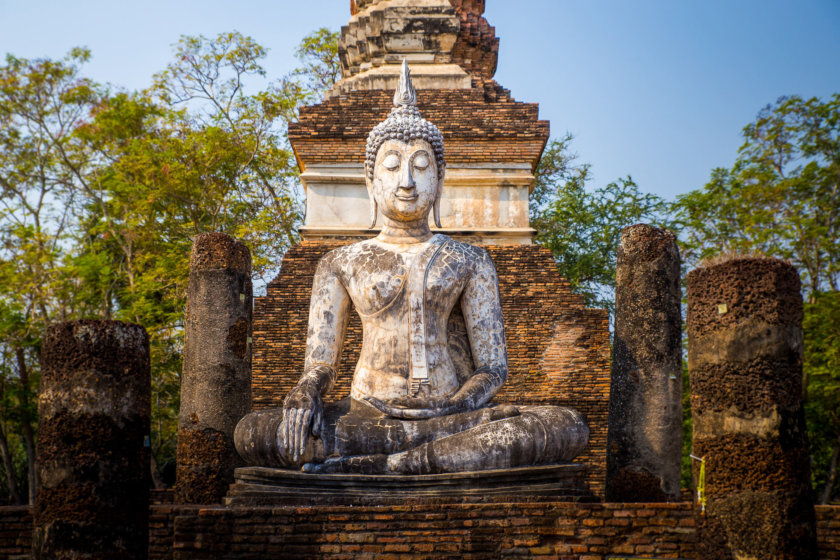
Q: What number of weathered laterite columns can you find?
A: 4